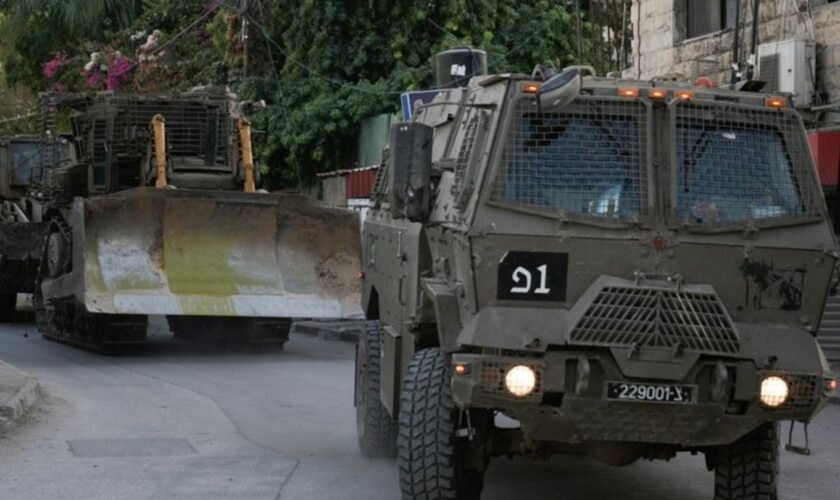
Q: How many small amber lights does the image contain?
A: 7